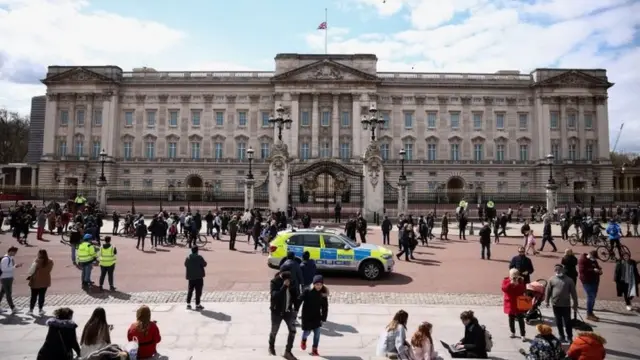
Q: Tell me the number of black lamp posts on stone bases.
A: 6